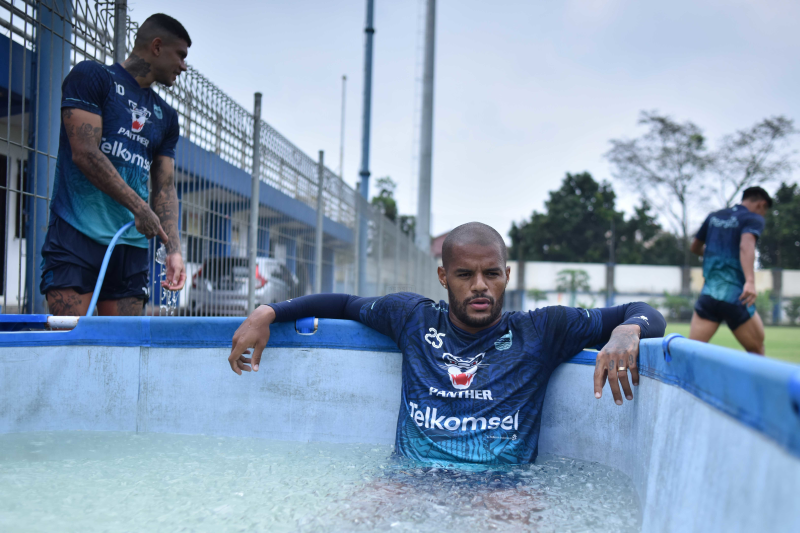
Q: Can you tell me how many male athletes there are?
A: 3